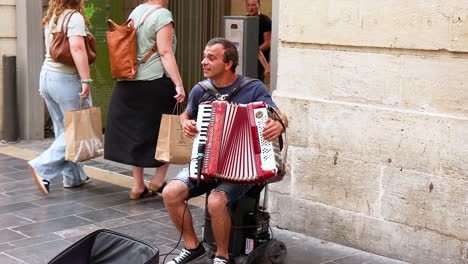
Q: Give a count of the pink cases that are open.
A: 0